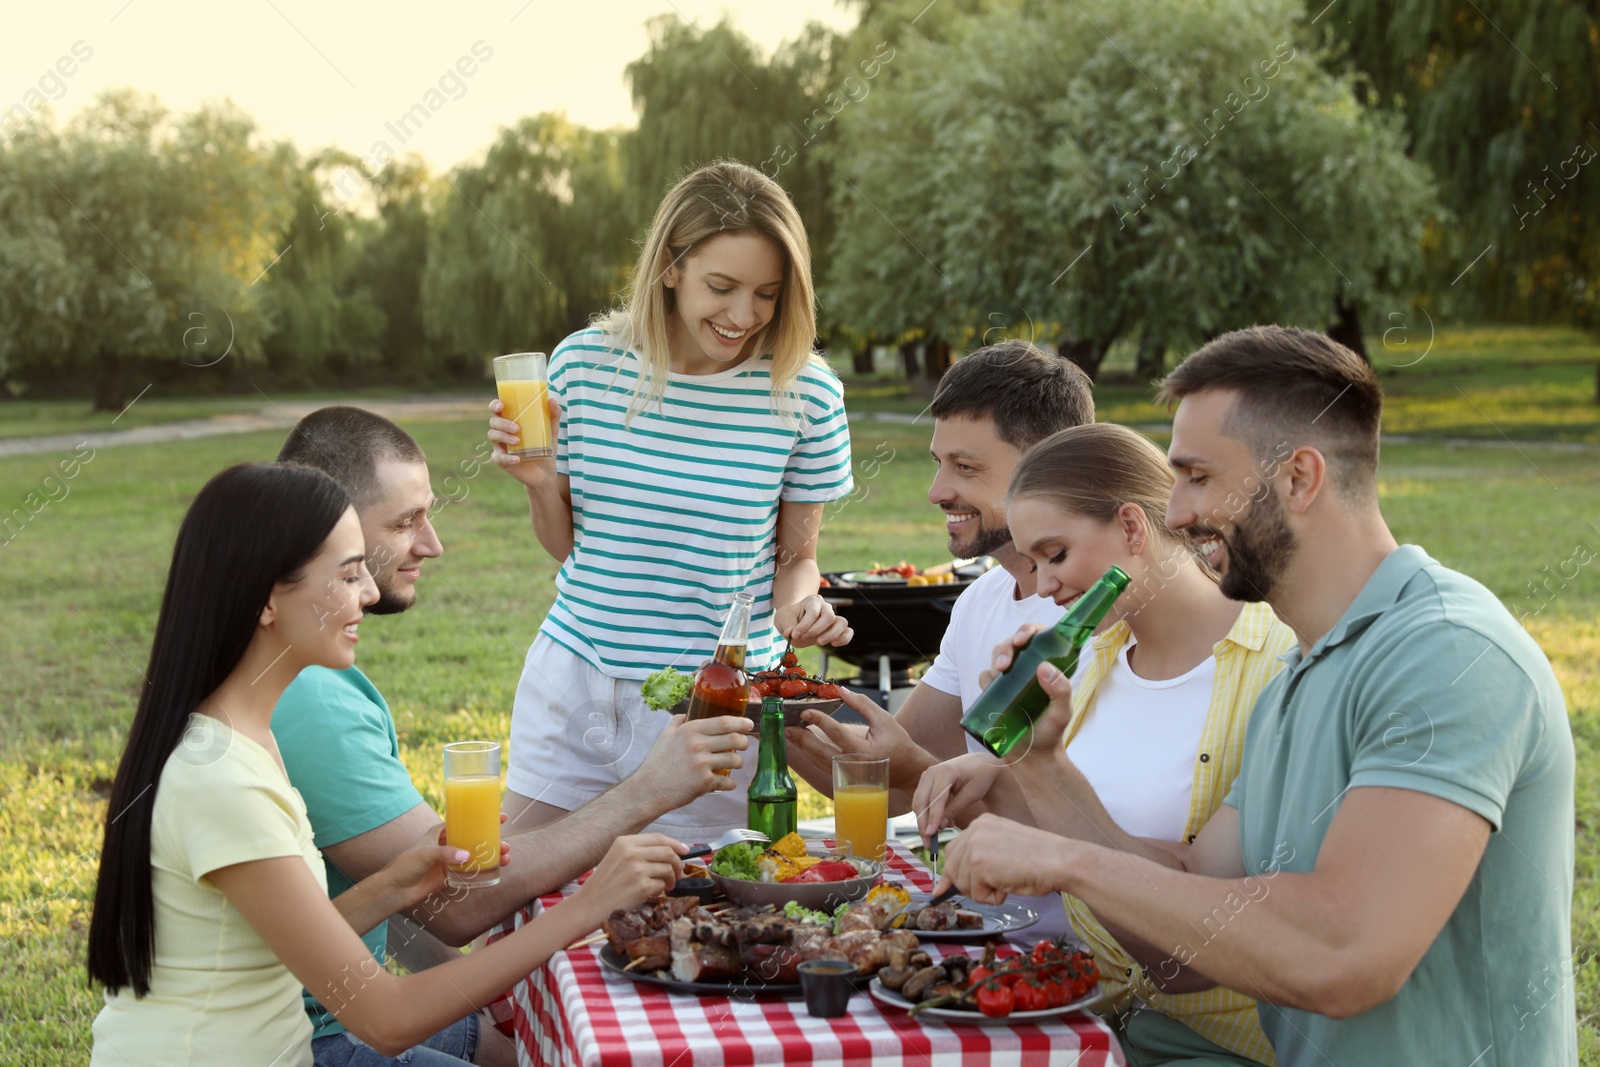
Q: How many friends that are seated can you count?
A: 5